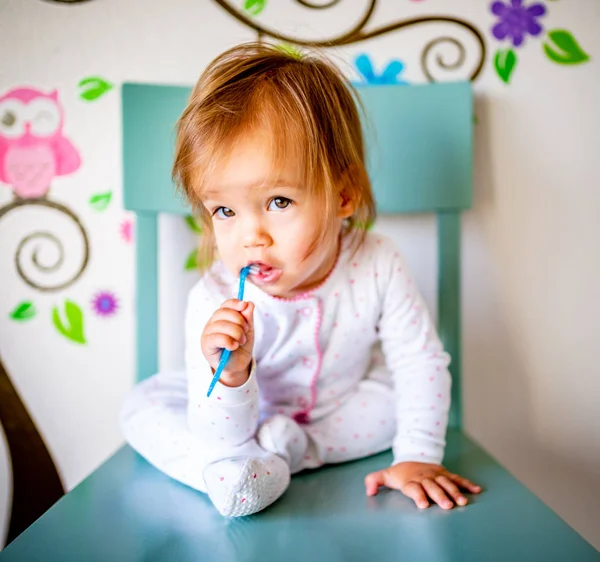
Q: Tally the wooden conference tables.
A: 0